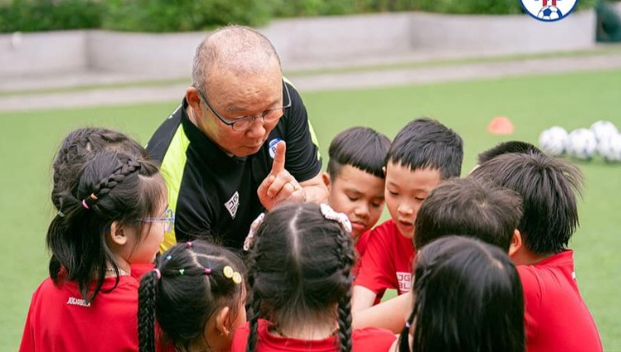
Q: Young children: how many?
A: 10